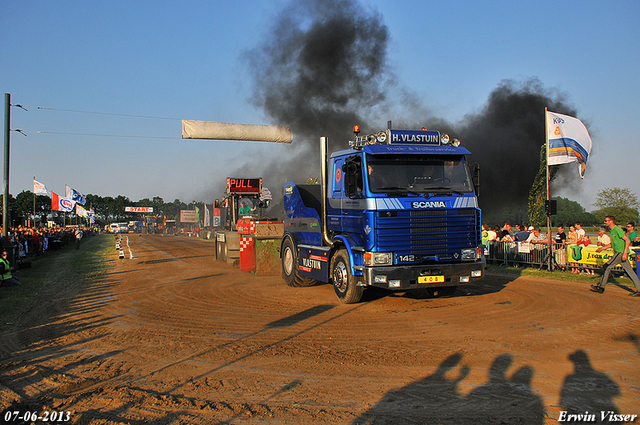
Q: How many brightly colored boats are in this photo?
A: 0